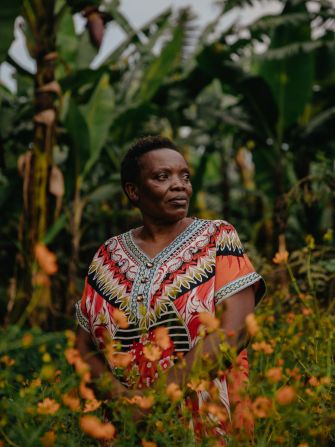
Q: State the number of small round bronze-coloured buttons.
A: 3